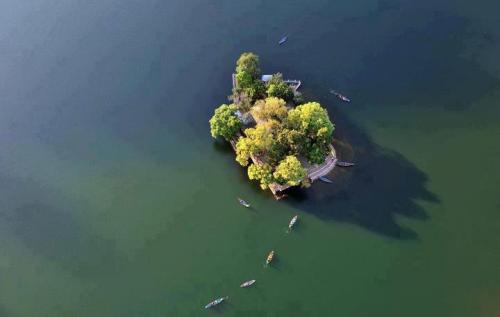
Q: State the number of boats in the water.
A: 9